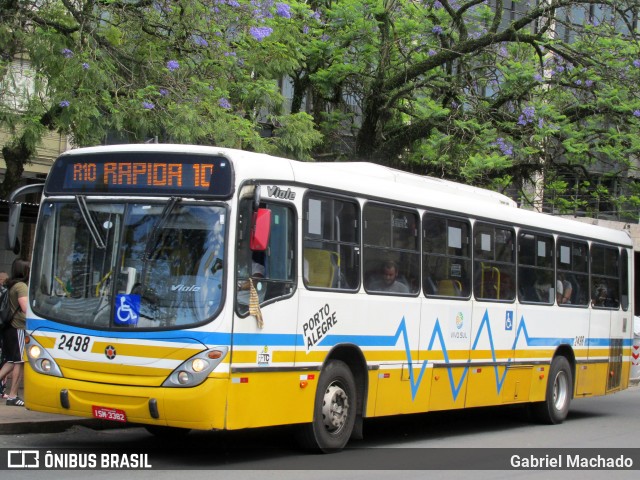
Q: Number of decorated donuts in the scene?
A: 0